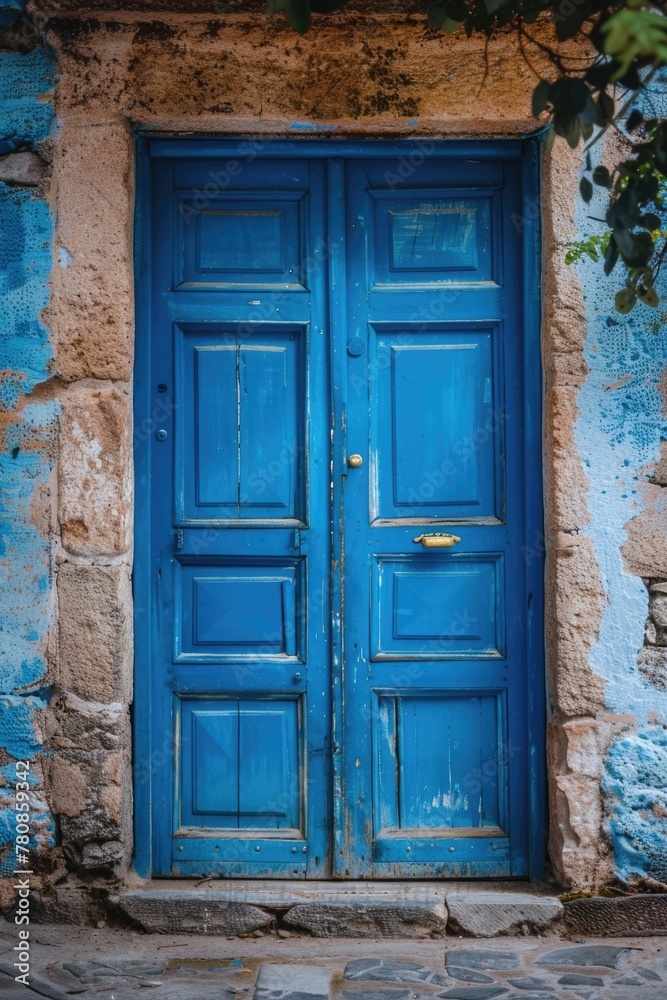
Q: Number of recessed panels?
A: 8